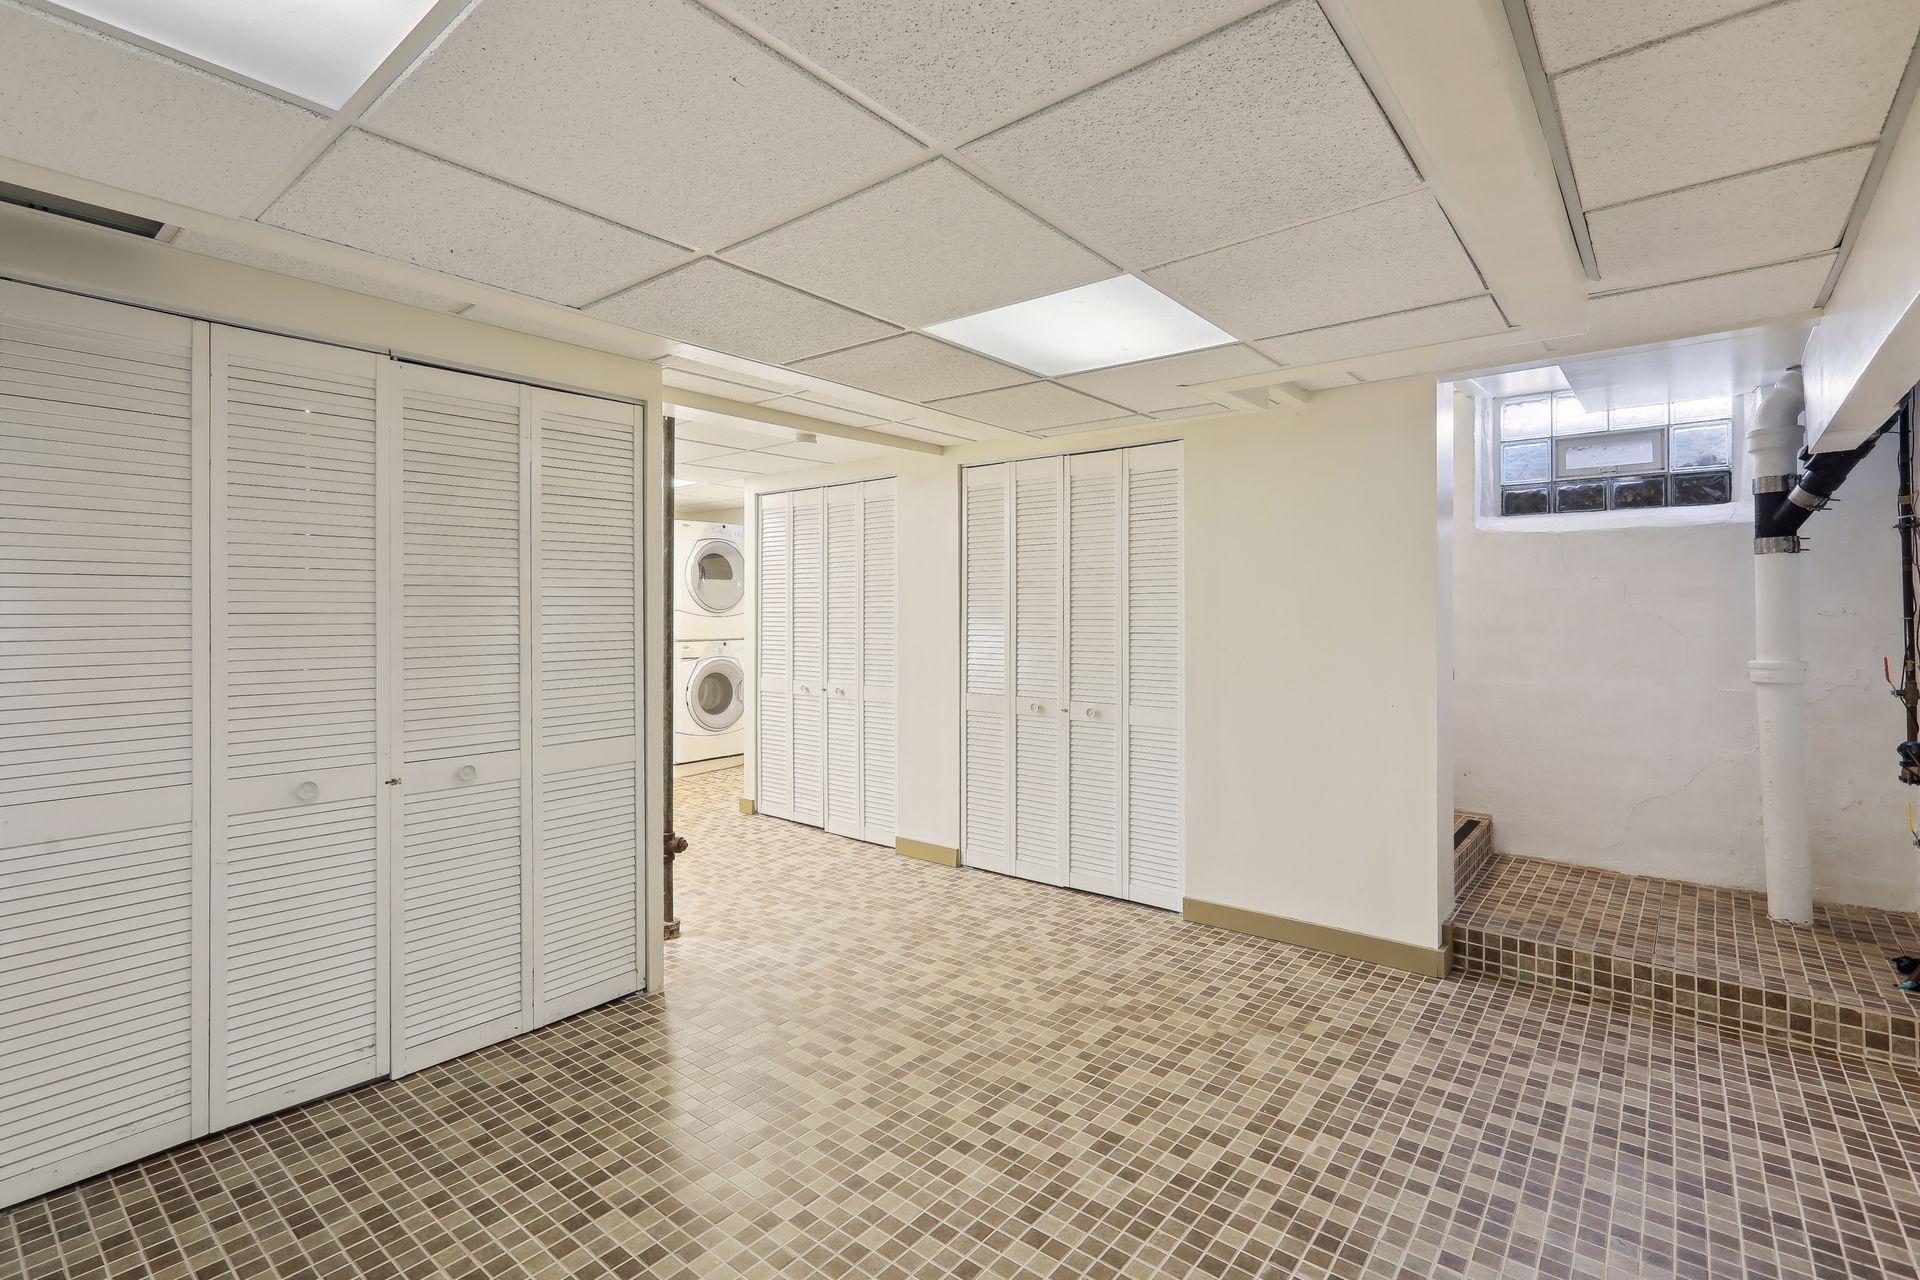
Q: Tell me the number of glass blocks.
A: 10